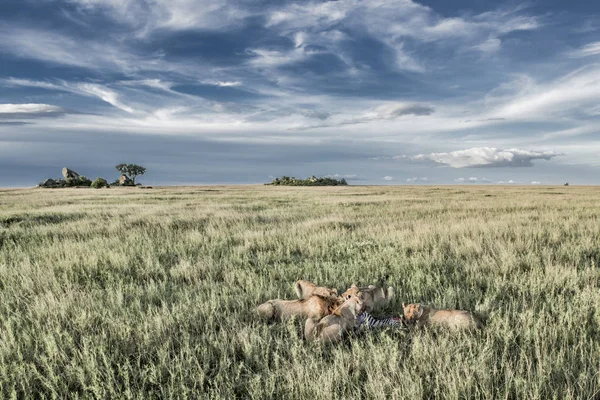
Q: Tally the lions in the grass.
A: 5